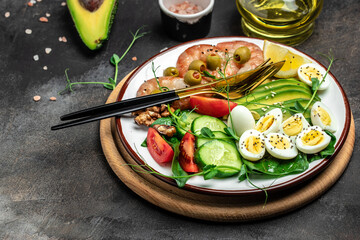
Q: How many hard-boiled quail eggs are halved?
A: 7